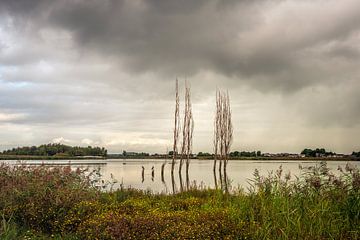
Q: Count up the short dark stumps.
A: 3